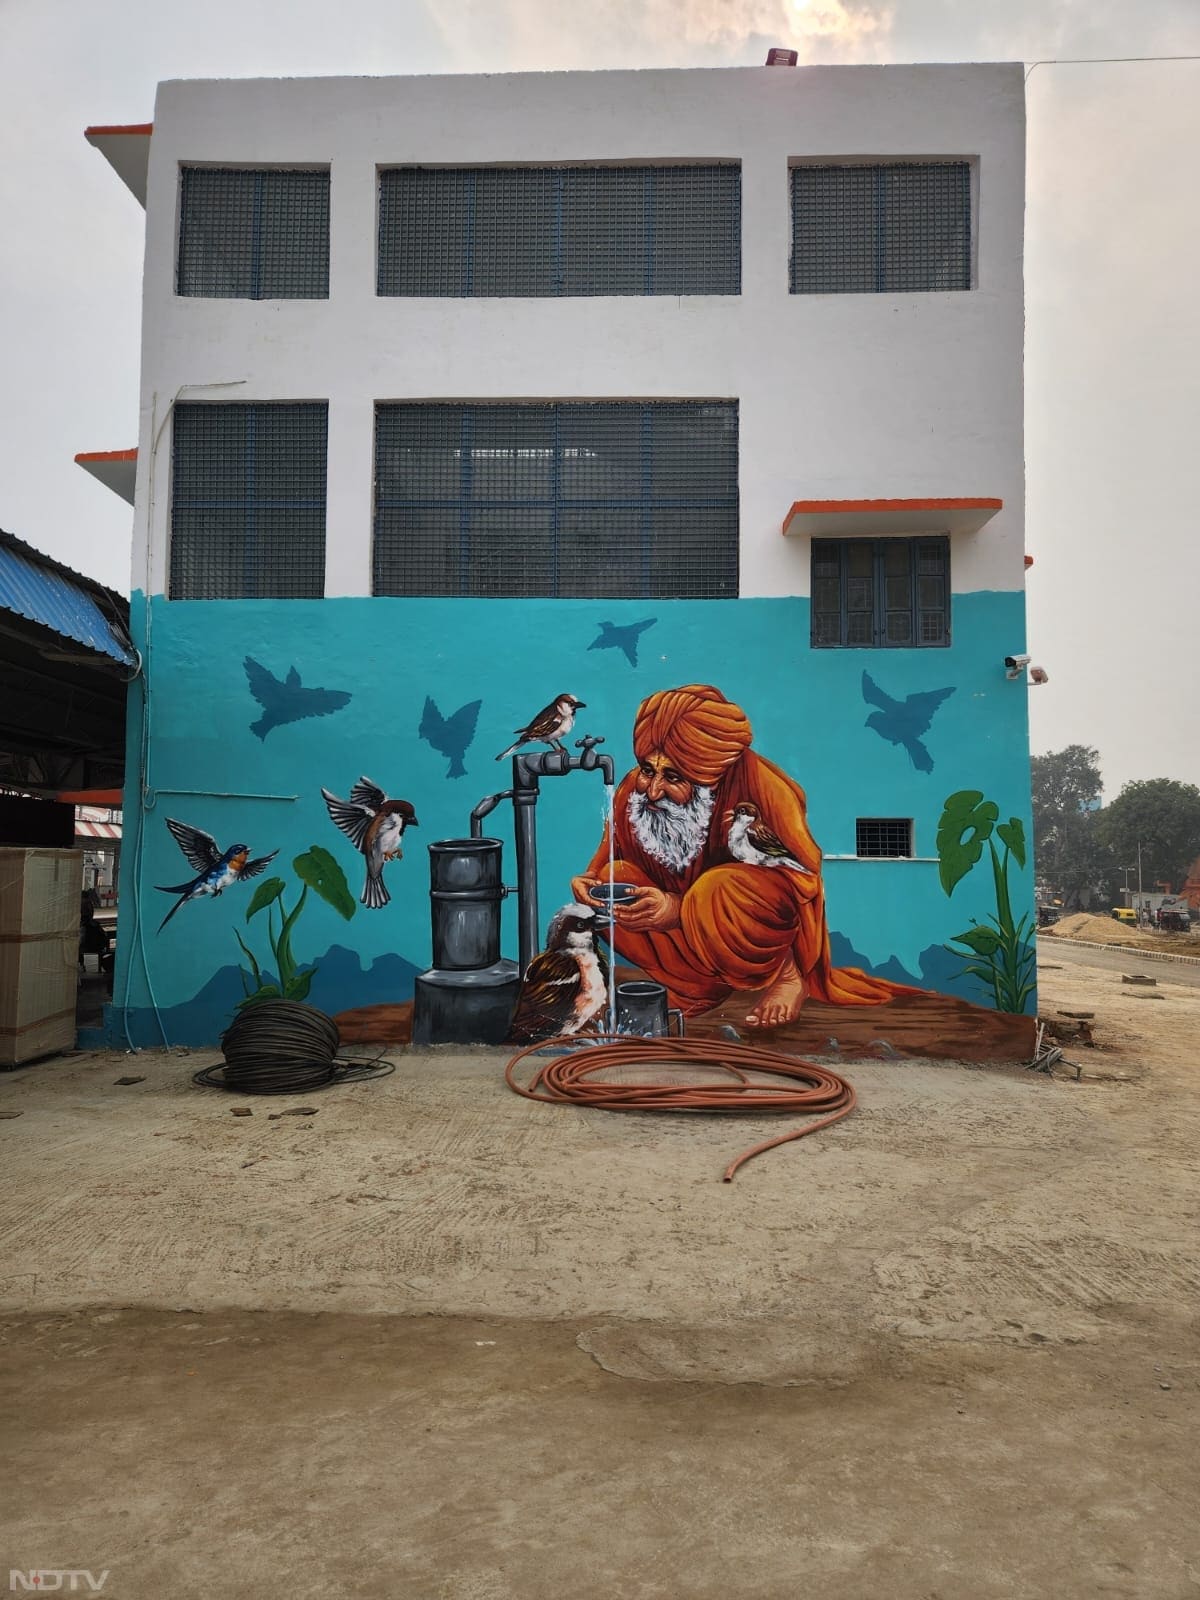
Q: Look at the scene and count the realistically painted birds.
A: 5